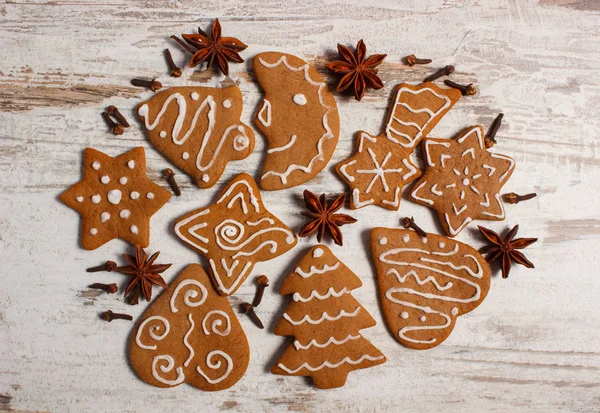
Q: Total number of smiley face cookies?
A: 1